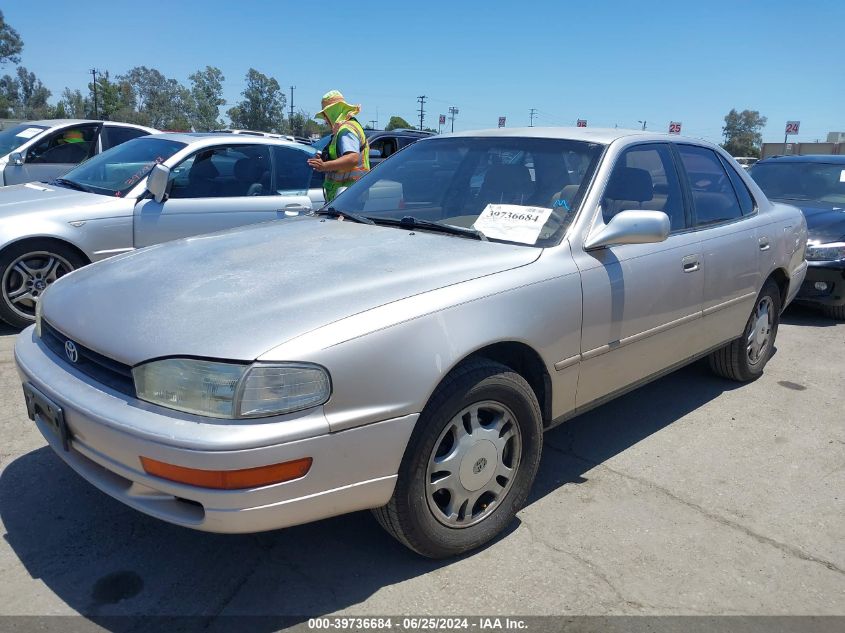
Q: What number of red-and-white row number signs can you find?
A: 5